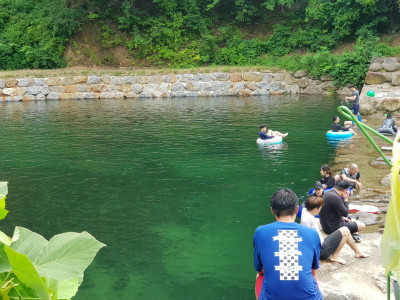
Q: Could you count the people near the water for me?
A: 9